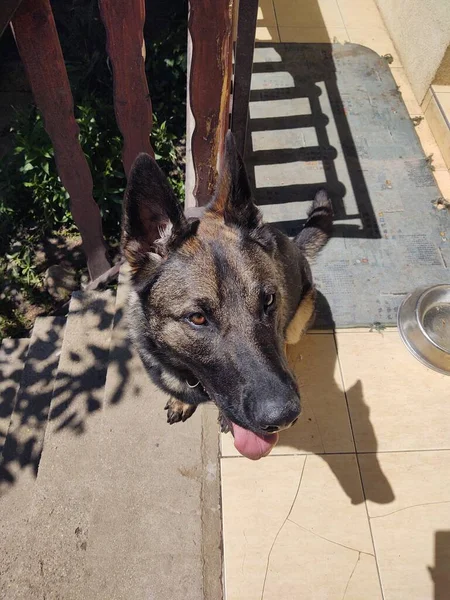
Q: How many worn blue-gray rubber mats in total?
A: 1